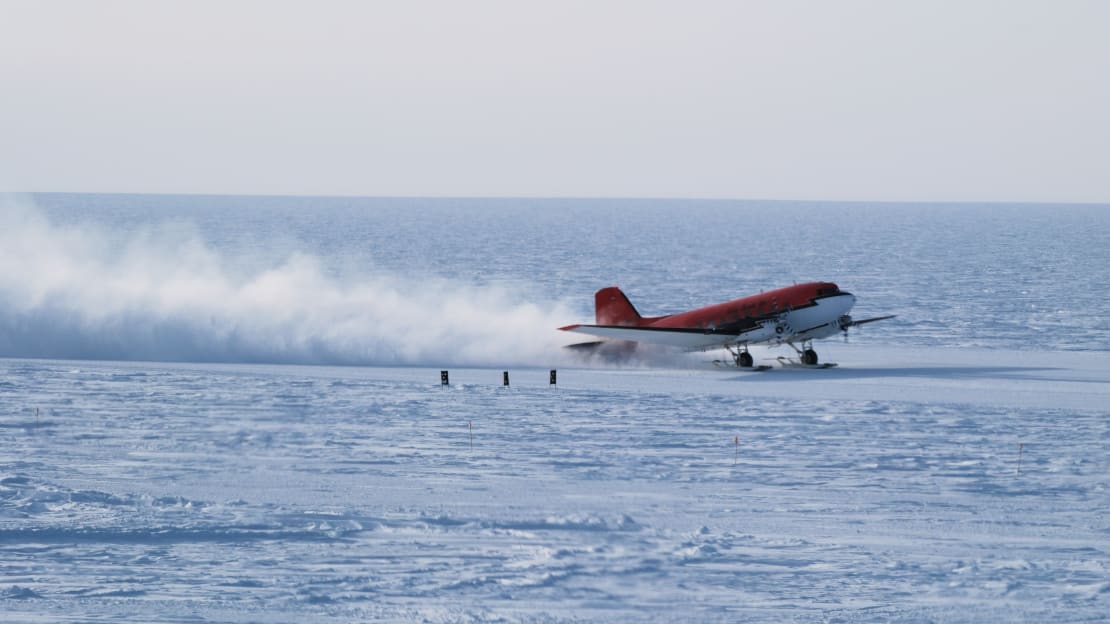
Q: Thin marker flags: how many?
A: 4